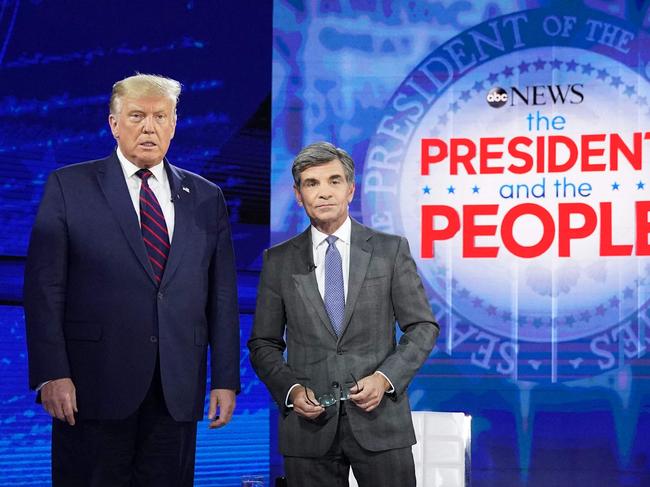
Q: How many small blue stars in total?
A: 5